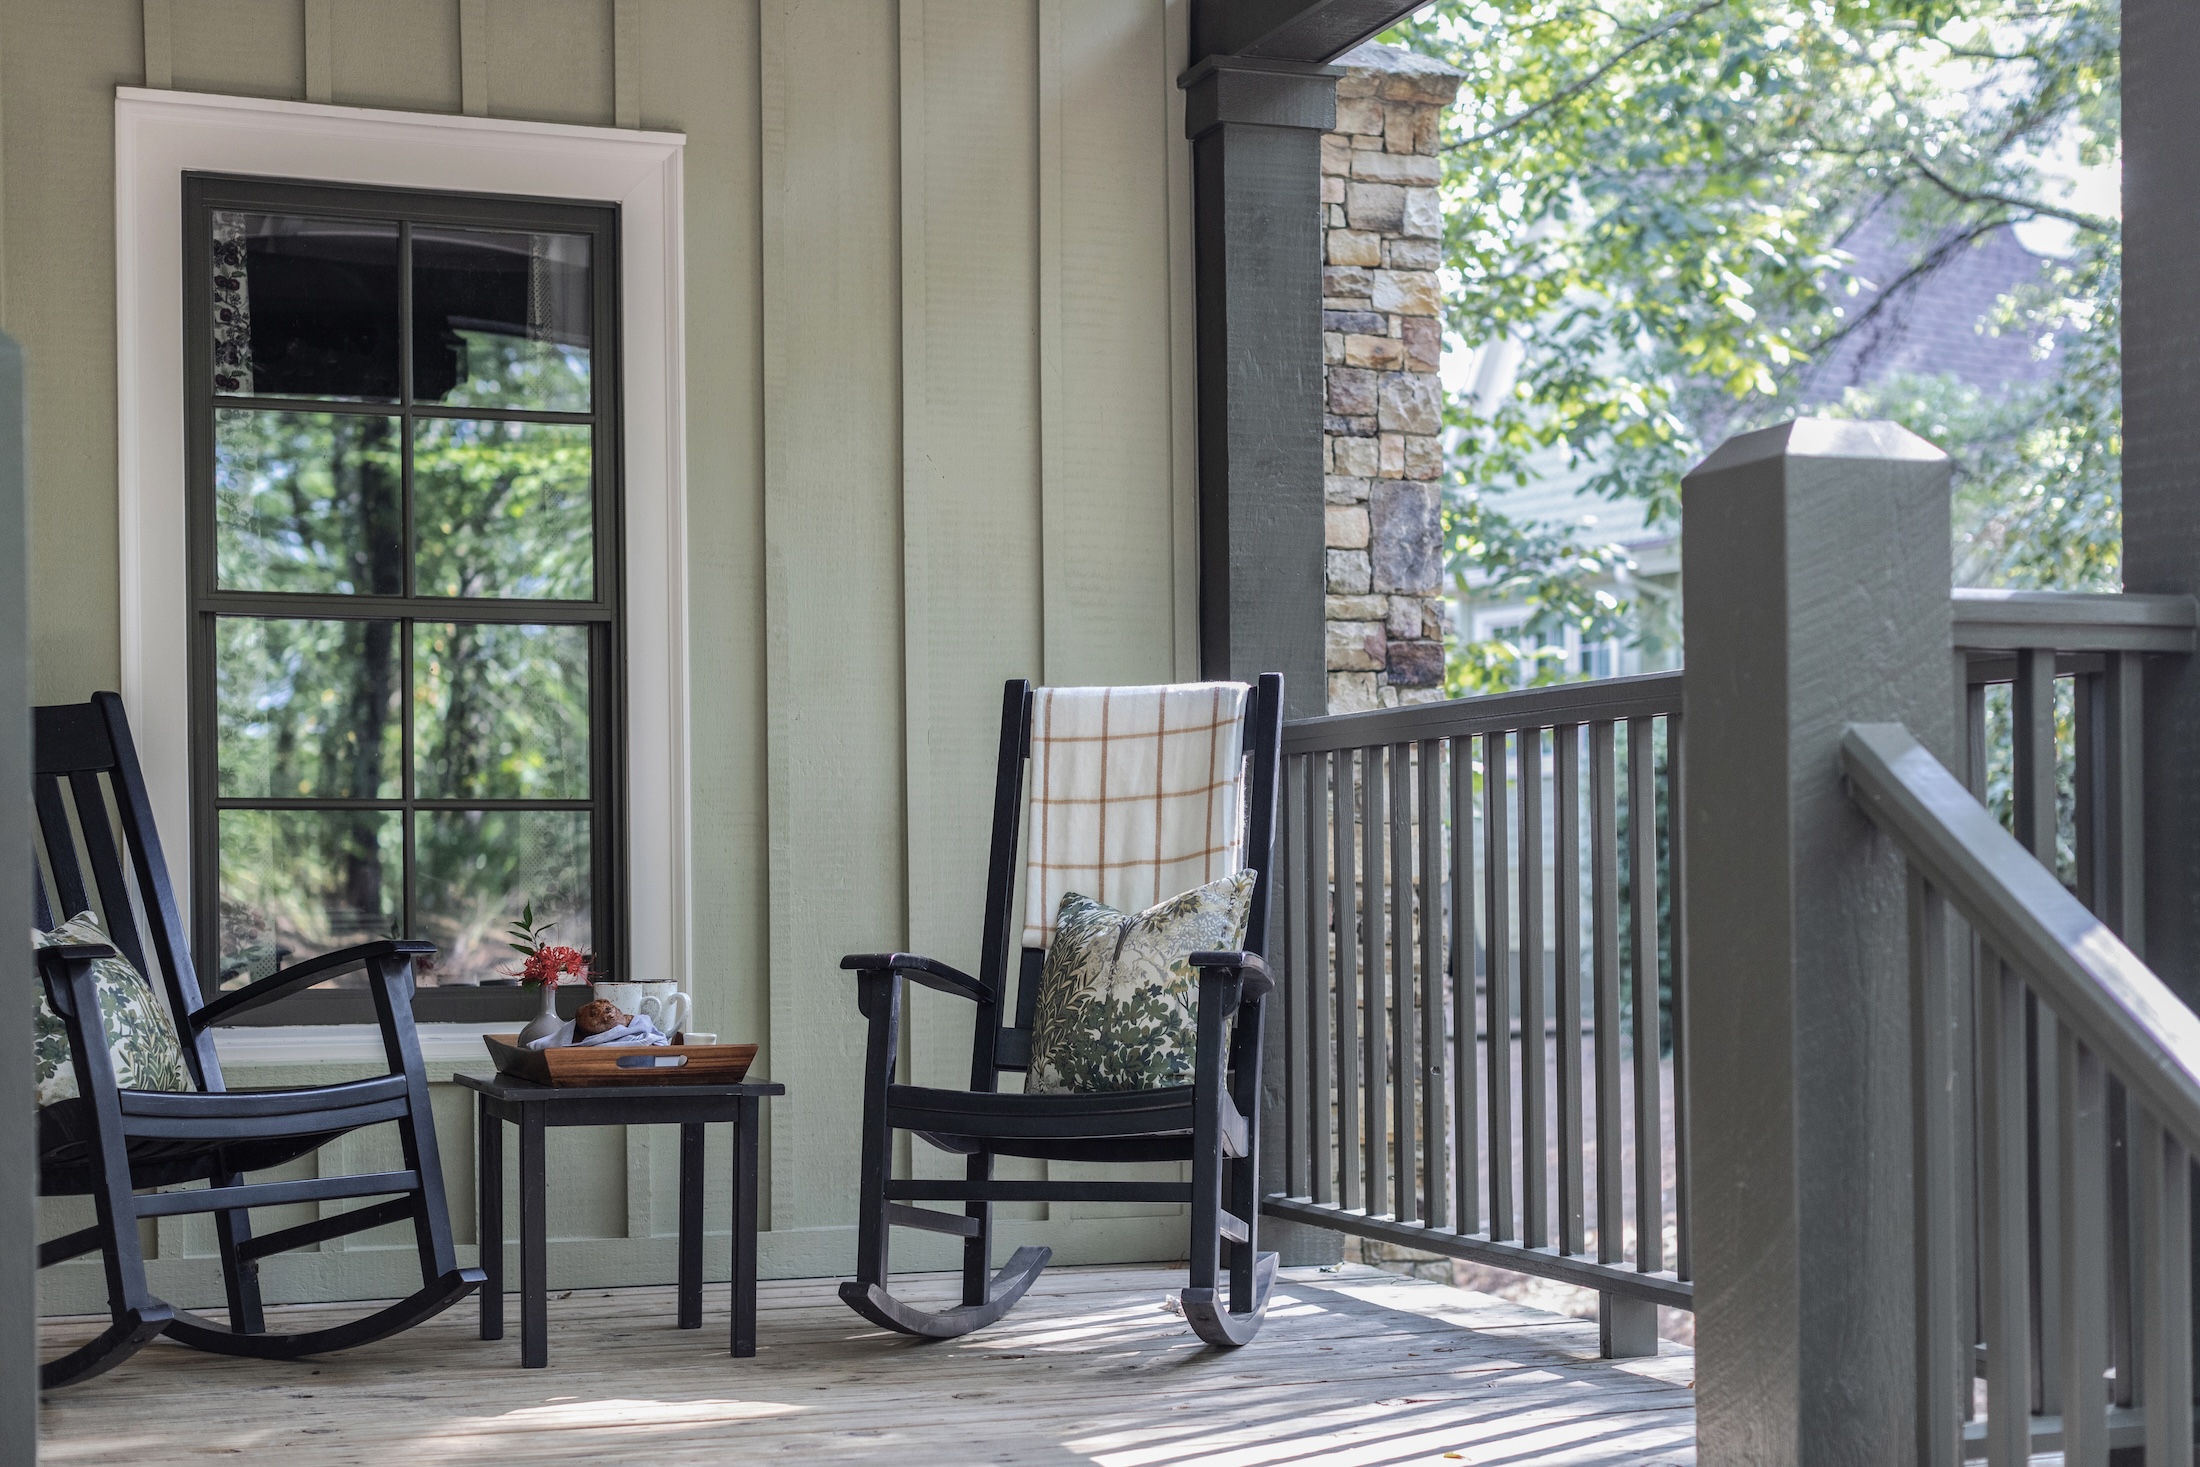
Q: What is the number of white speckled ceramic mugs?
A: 2